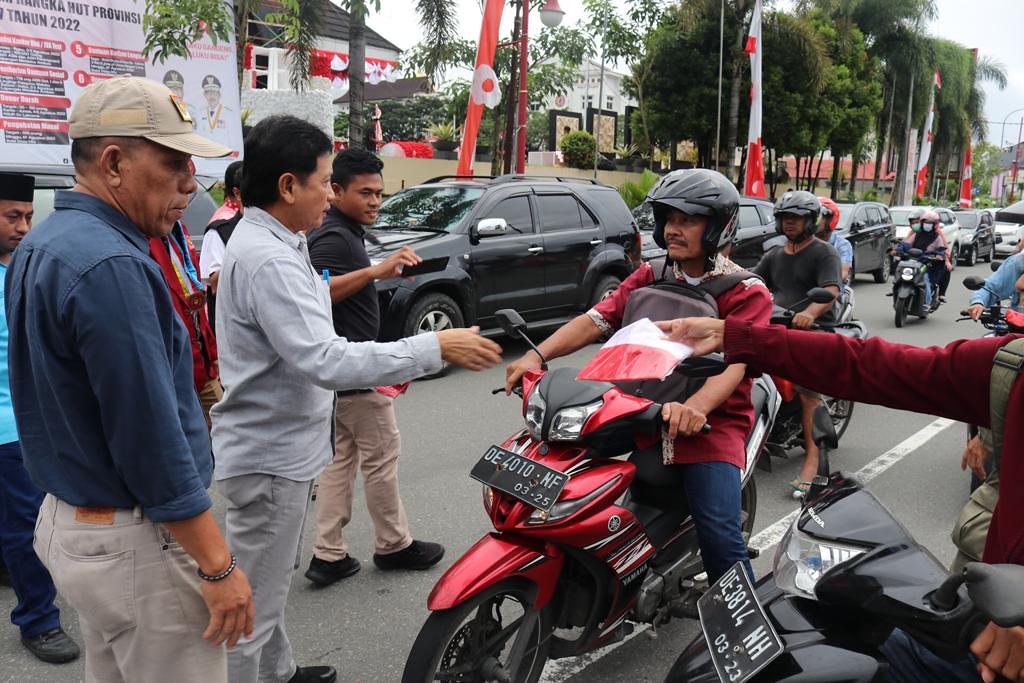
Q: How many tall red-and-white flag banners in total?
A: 4